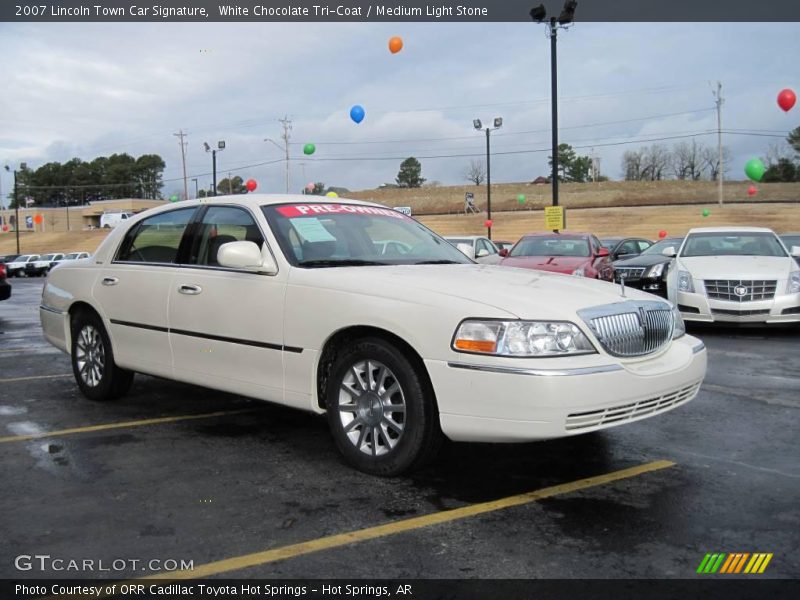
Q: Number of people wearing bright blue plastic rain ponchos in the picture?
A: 0